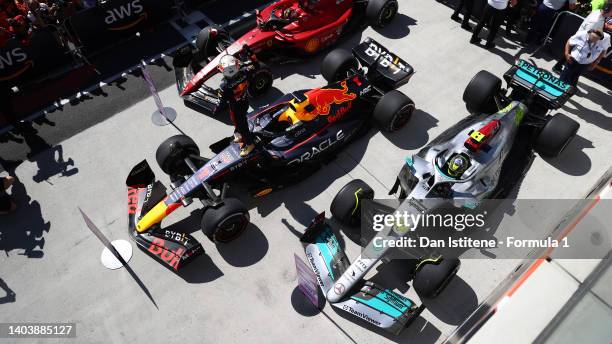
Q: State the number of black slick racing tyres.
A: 11